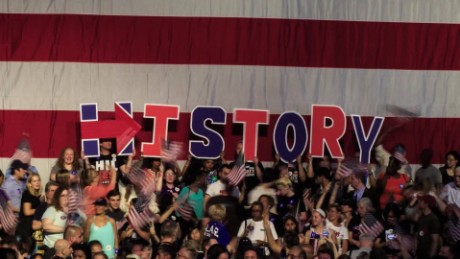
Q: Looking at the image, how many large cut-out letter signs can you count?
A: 7